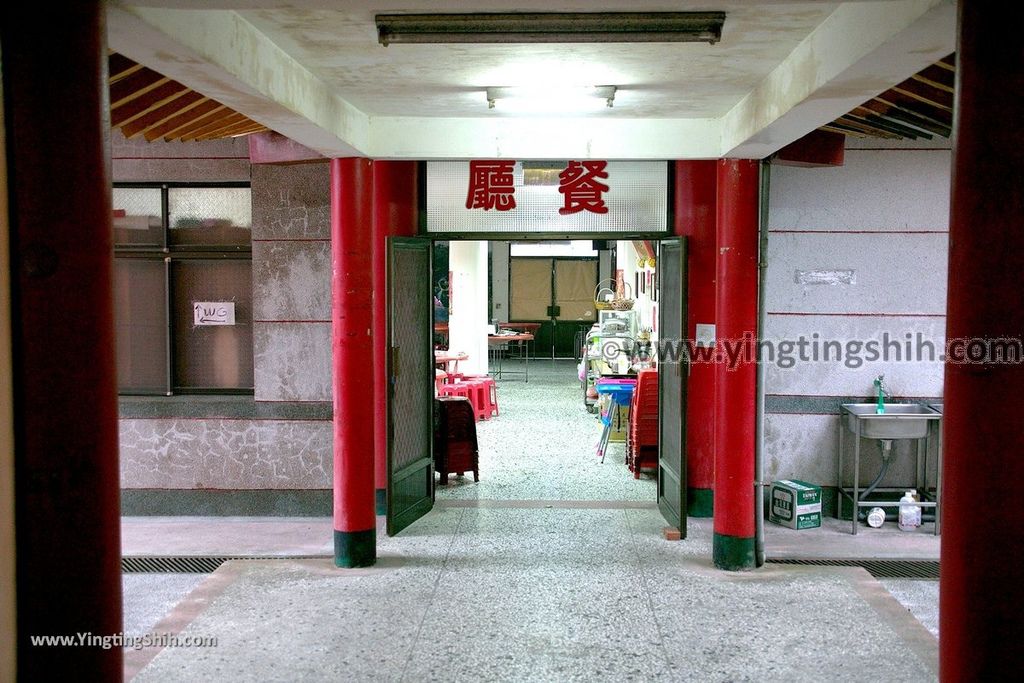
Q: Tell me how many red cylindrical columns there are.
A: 6